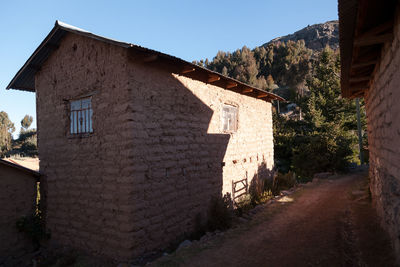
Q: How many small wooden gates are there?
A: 1